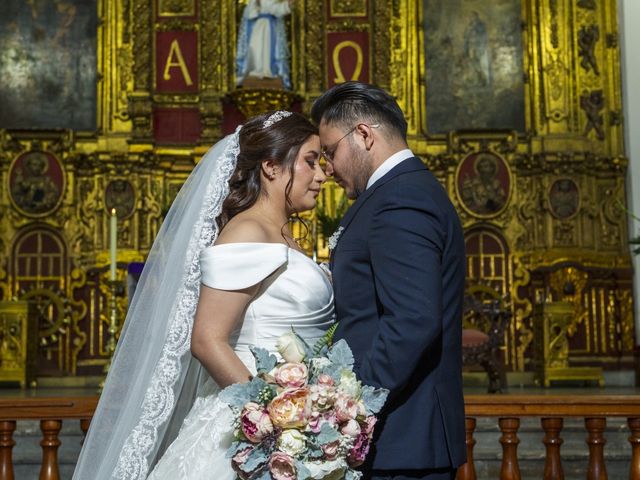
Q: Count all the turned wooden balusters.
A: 8